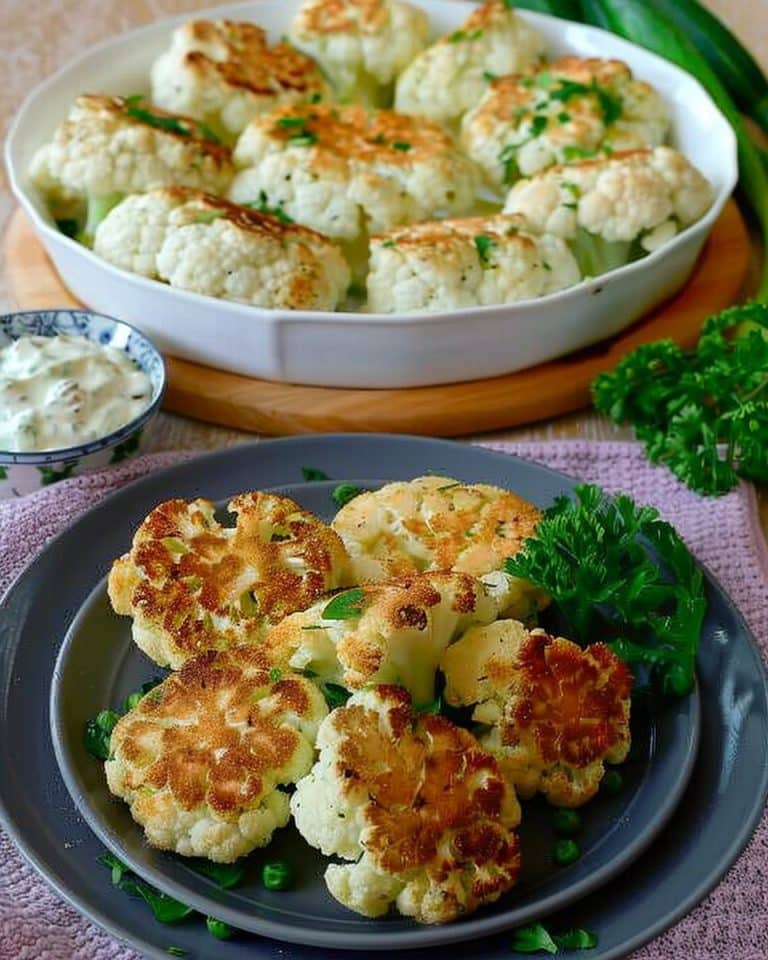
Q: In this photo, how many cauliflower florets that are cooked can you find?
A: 15